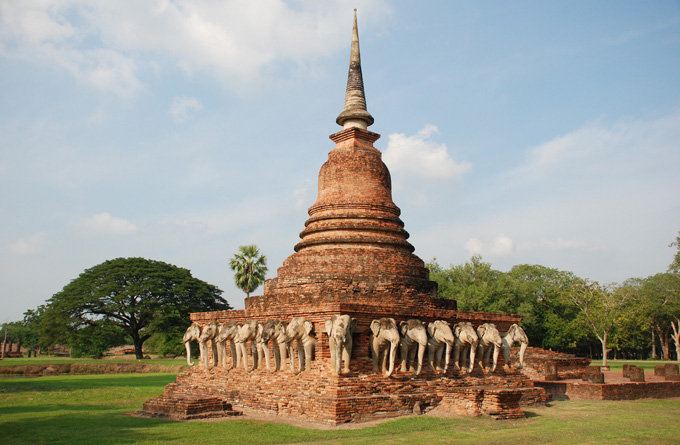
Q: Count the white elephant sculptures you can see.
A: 13